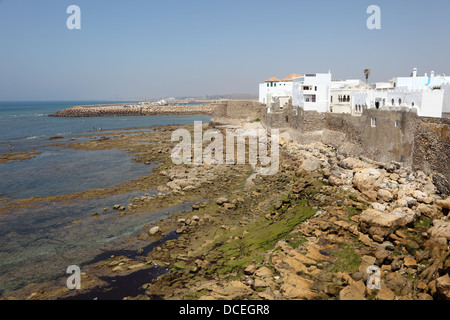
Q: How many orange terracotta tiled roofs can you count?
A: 2